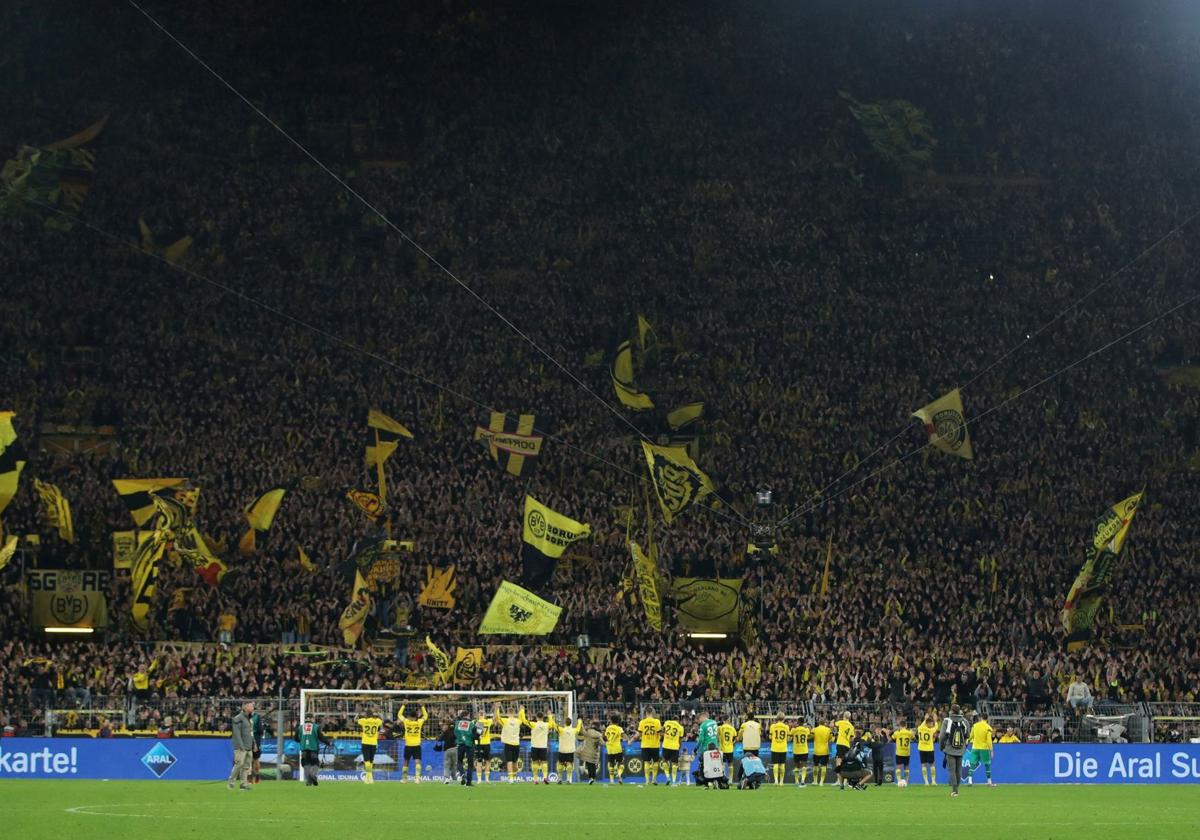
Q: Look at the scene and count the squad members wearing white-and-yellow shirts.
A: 4